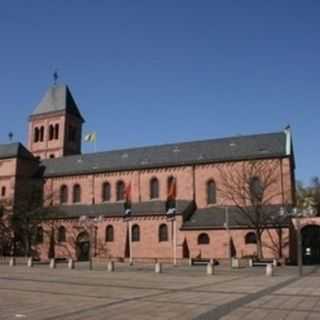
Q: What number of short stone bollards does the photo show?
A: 8